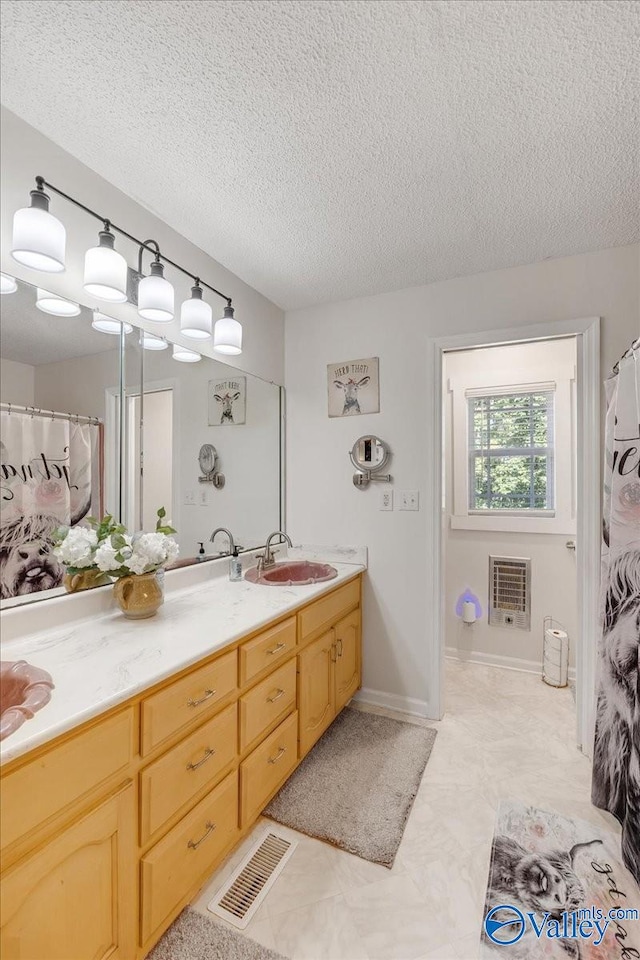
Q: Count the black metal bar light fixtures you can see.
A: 1